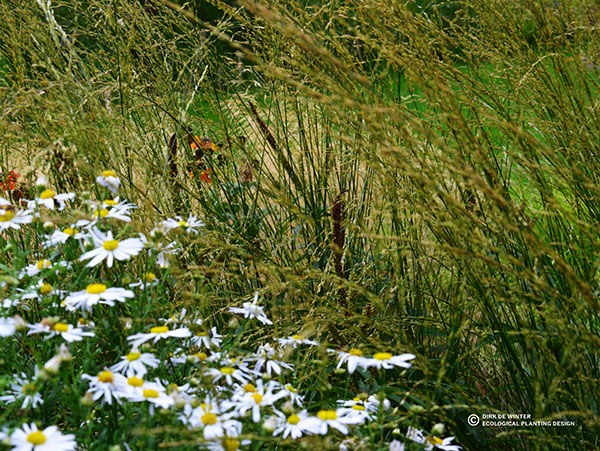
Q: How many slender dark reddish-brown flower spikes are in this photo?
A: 3